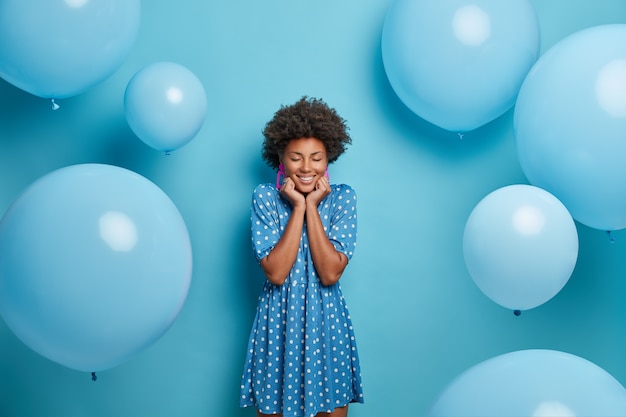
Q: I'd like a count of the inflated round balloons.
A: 7